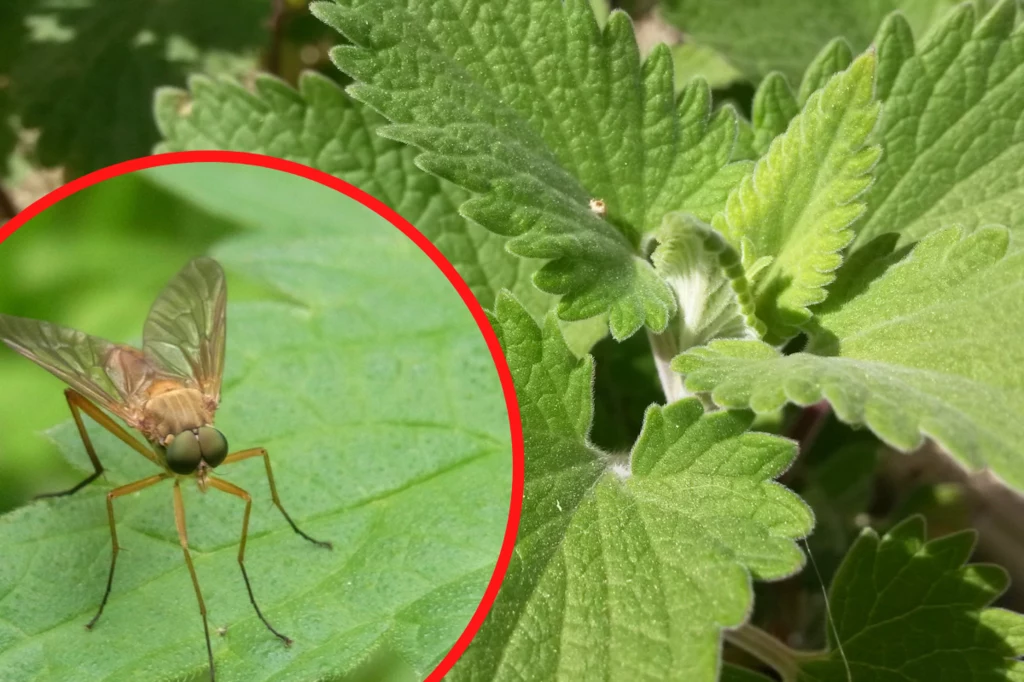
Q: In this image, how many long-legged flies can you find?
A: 1